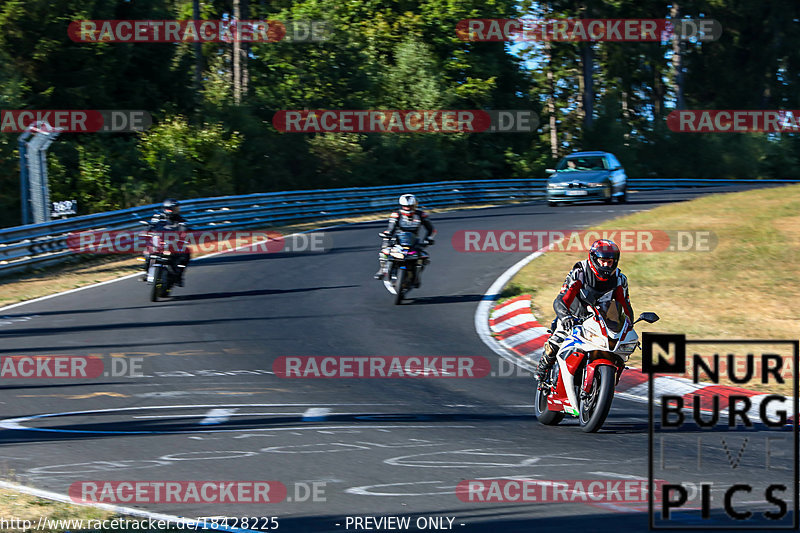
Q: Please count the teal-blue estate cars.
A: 1